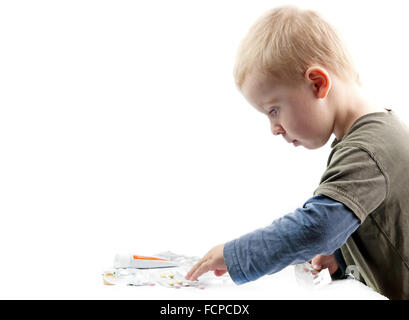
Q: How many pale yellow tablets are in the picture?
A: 4